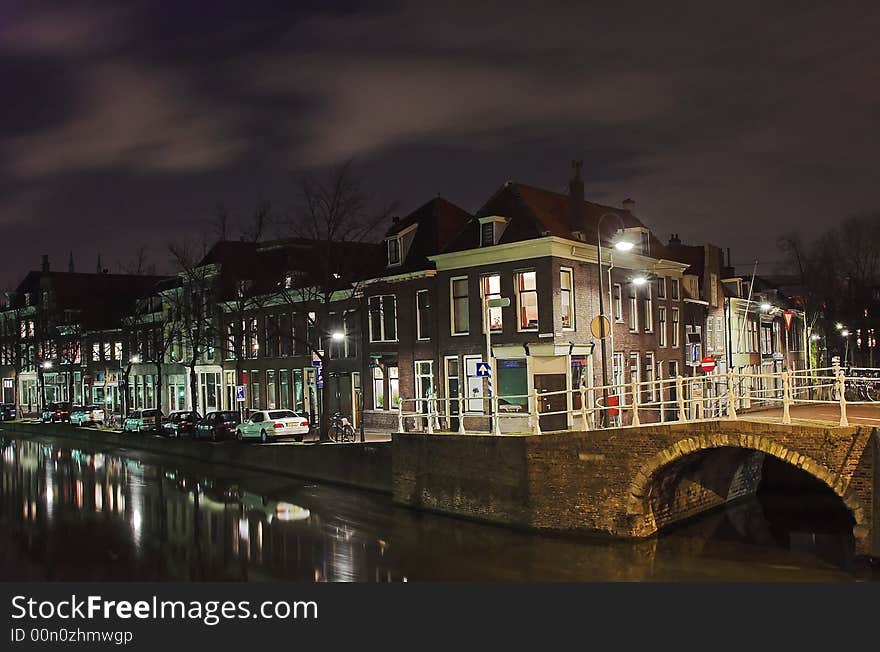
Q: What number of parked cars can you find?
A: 7